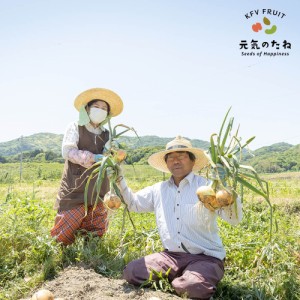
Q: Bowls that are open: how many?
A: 0